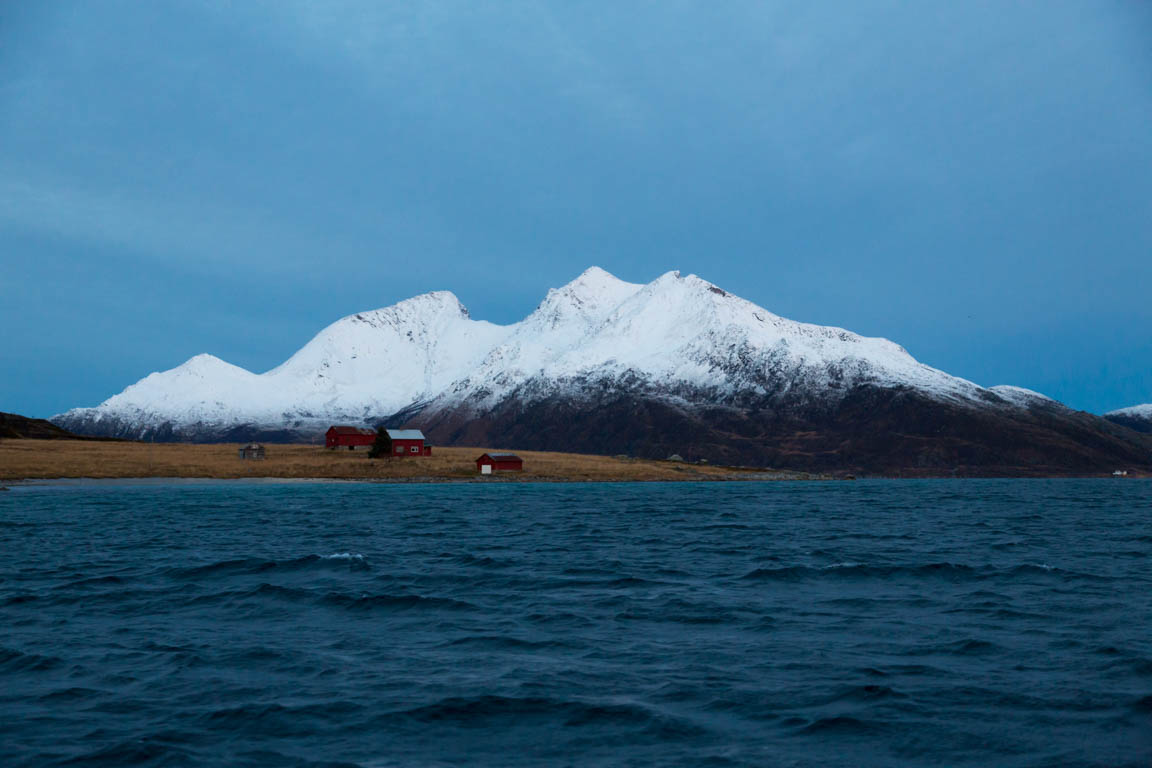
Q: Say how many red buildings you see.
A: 3